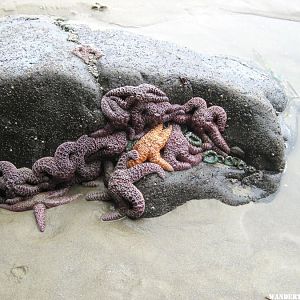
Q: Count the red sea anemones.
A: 0